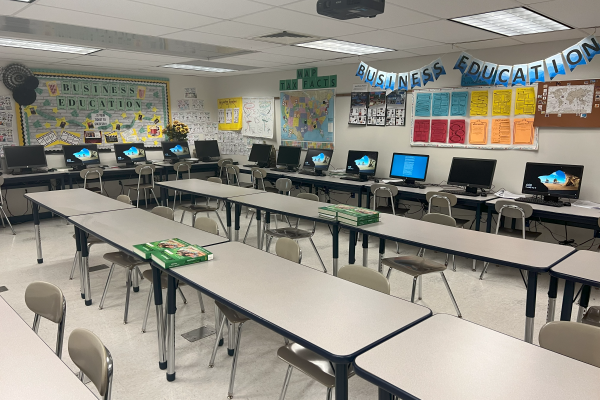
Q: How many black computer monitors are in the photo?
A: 12